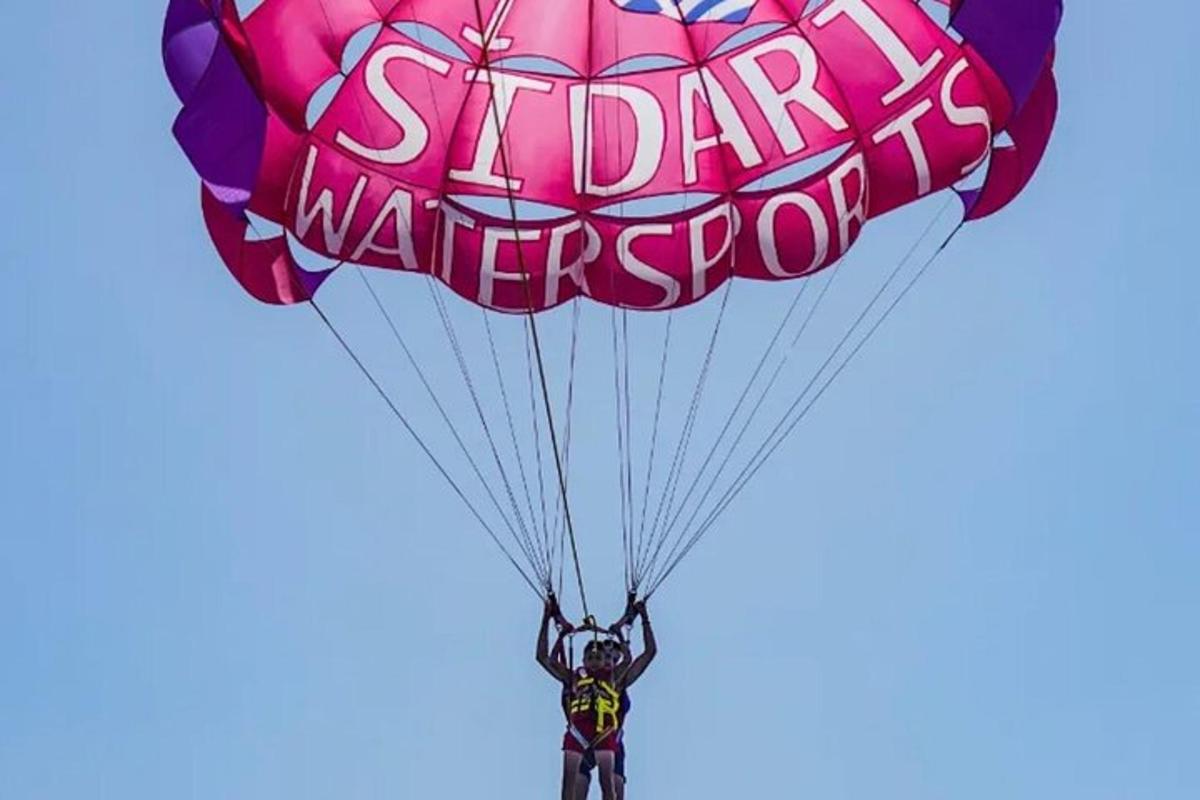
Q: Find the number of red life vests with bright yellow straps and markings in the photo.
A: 1